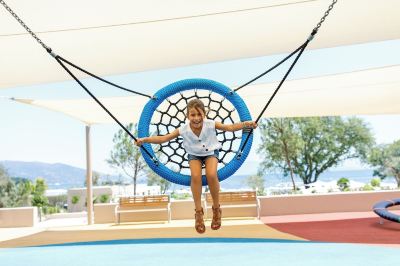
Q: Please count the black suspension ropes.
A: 4